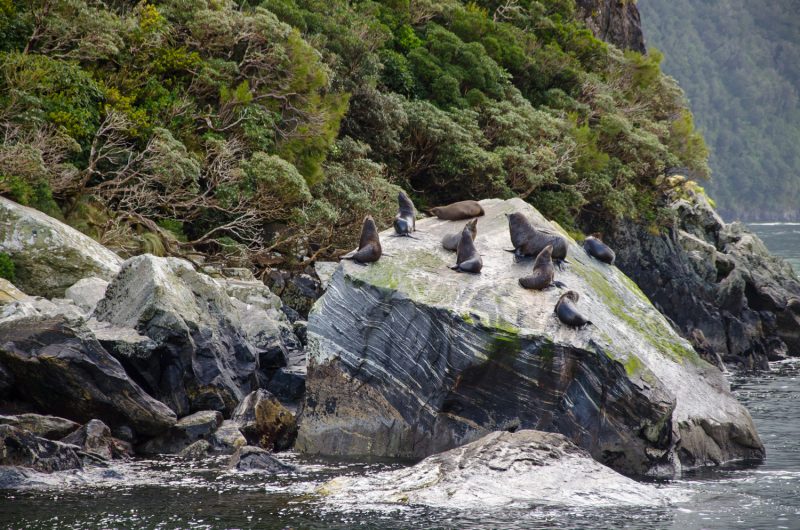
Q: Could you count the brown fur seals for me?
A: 9